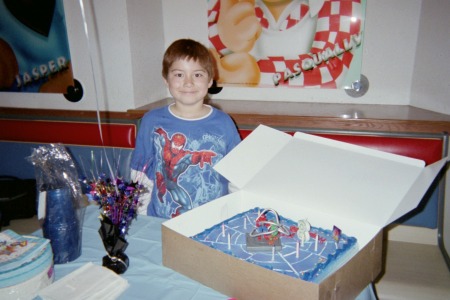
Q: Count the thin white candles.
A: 8